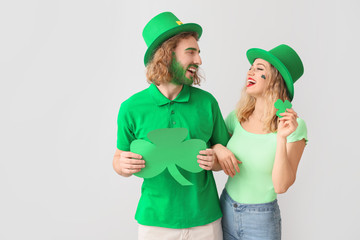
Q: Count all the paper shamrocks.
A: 2